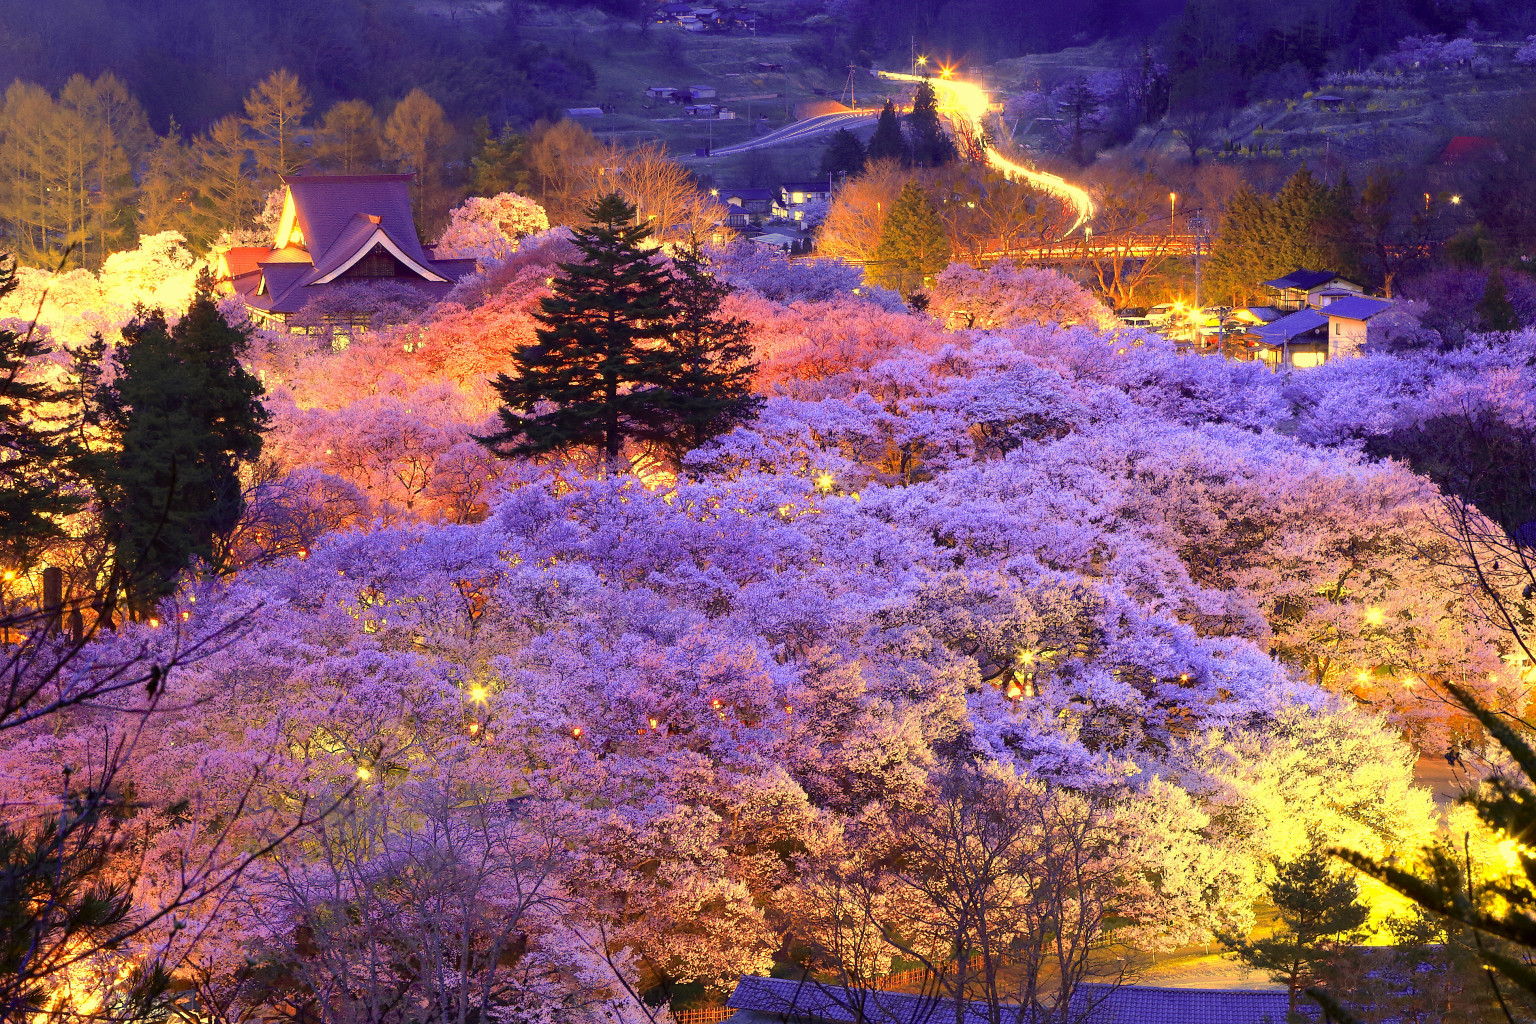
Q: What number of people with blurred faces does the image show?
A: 0